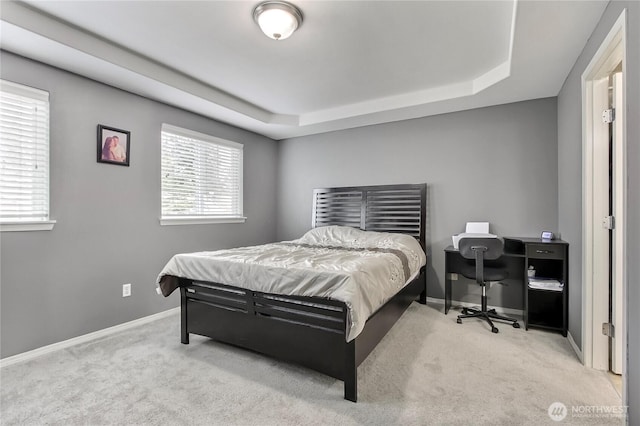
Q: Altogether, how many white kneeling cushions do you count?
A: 0